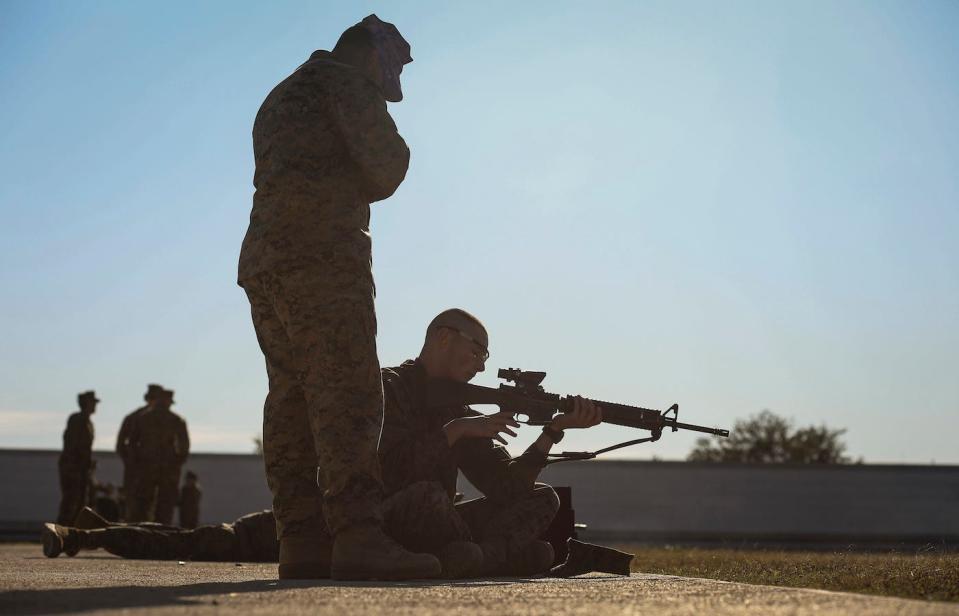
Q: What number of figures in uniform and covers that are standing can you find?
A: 4